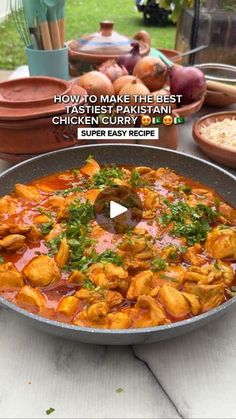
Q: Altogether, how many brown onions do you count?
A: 4